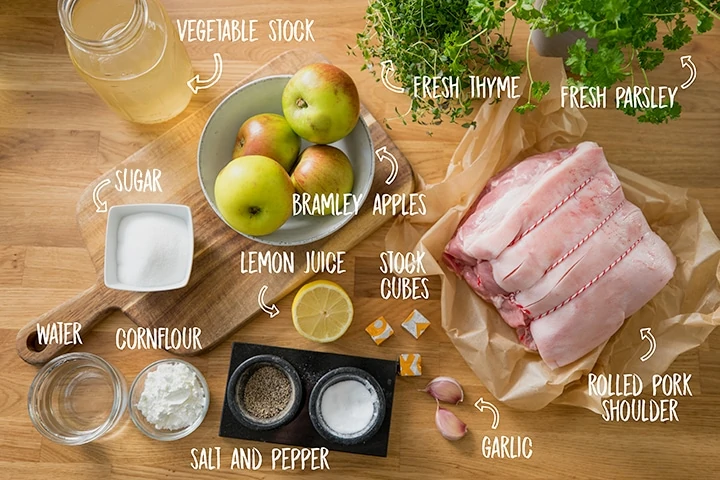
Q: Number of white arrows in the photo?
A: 8